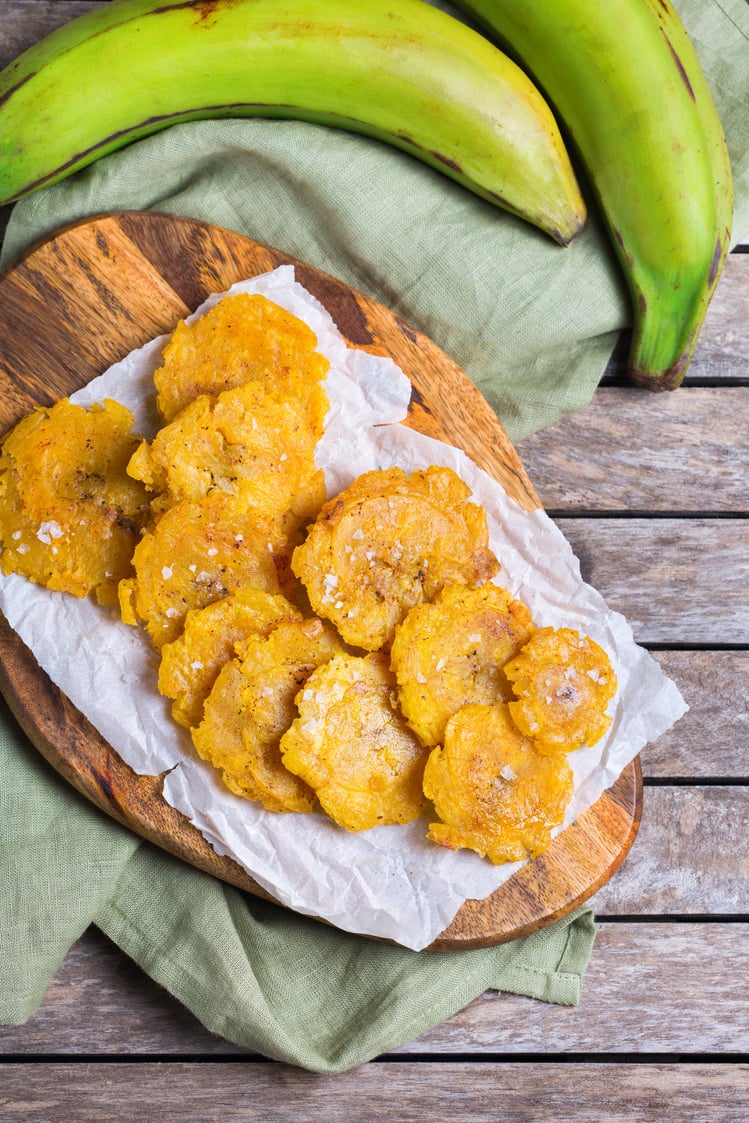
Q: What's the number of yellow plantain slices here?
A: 11